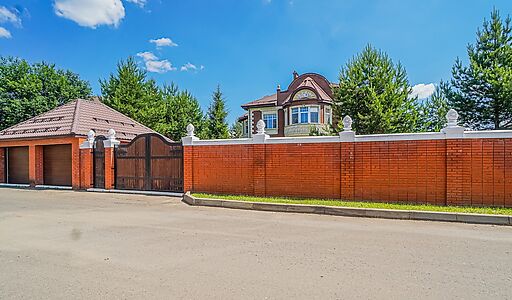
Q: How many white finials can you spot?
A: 6